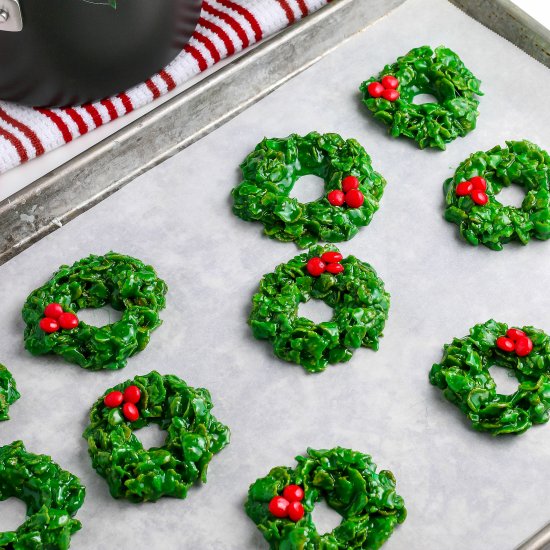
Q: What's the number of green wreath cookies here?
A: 10